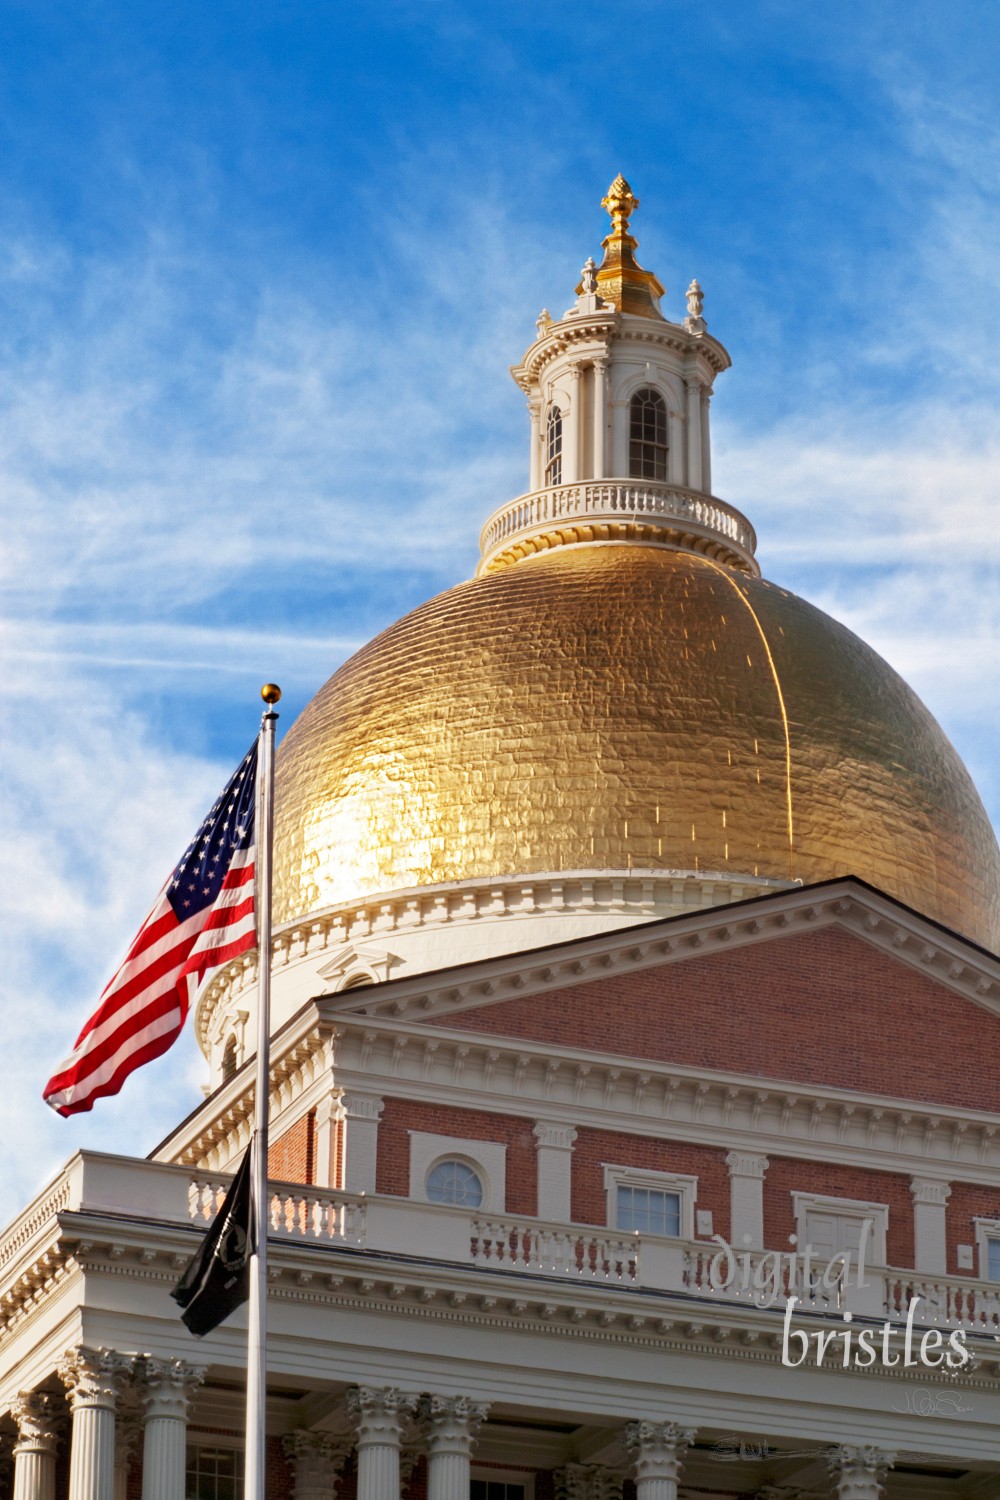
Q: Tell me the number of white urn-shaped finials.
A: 3